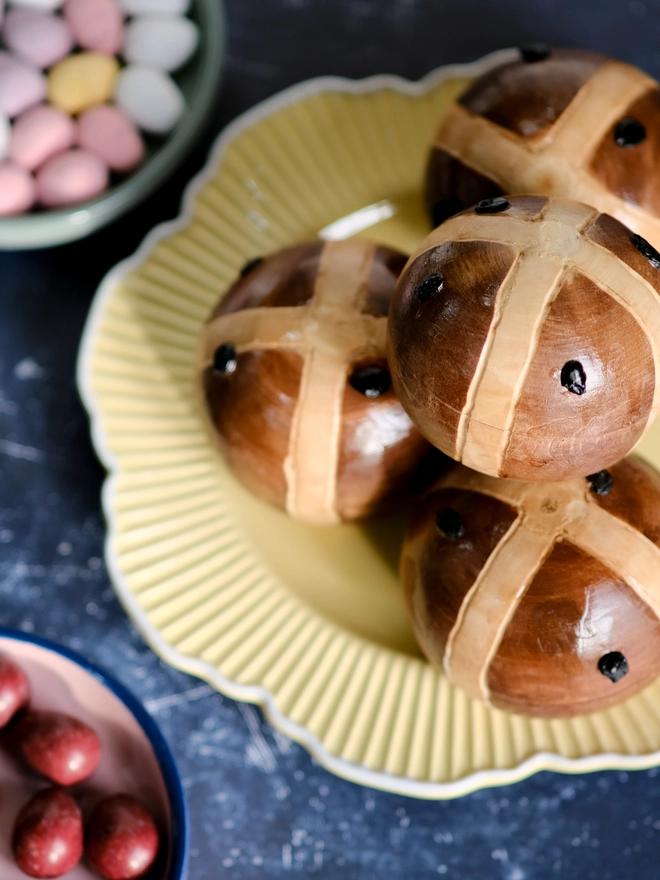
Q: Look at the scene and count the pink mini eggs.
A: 5